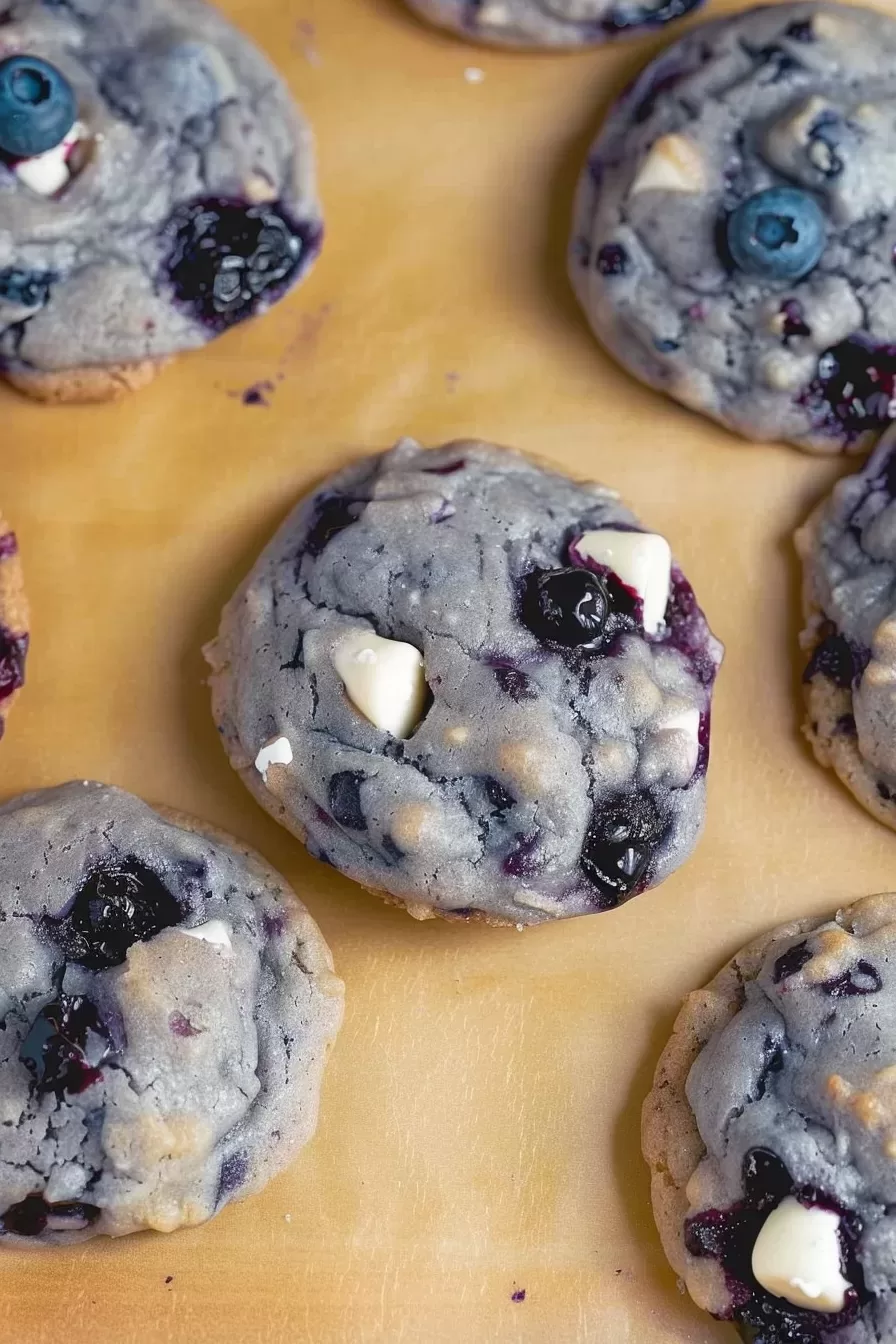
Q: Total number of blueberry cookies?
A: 8